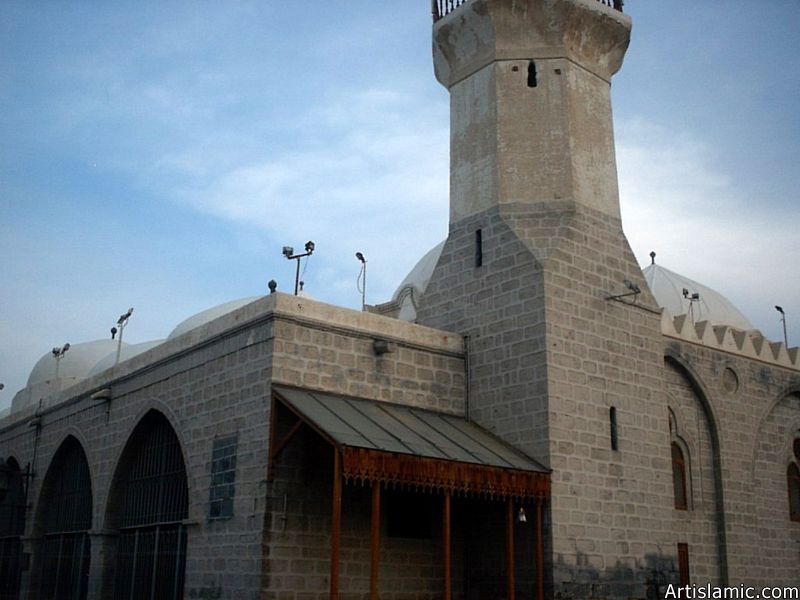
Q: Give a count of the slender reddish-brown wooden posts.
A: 5